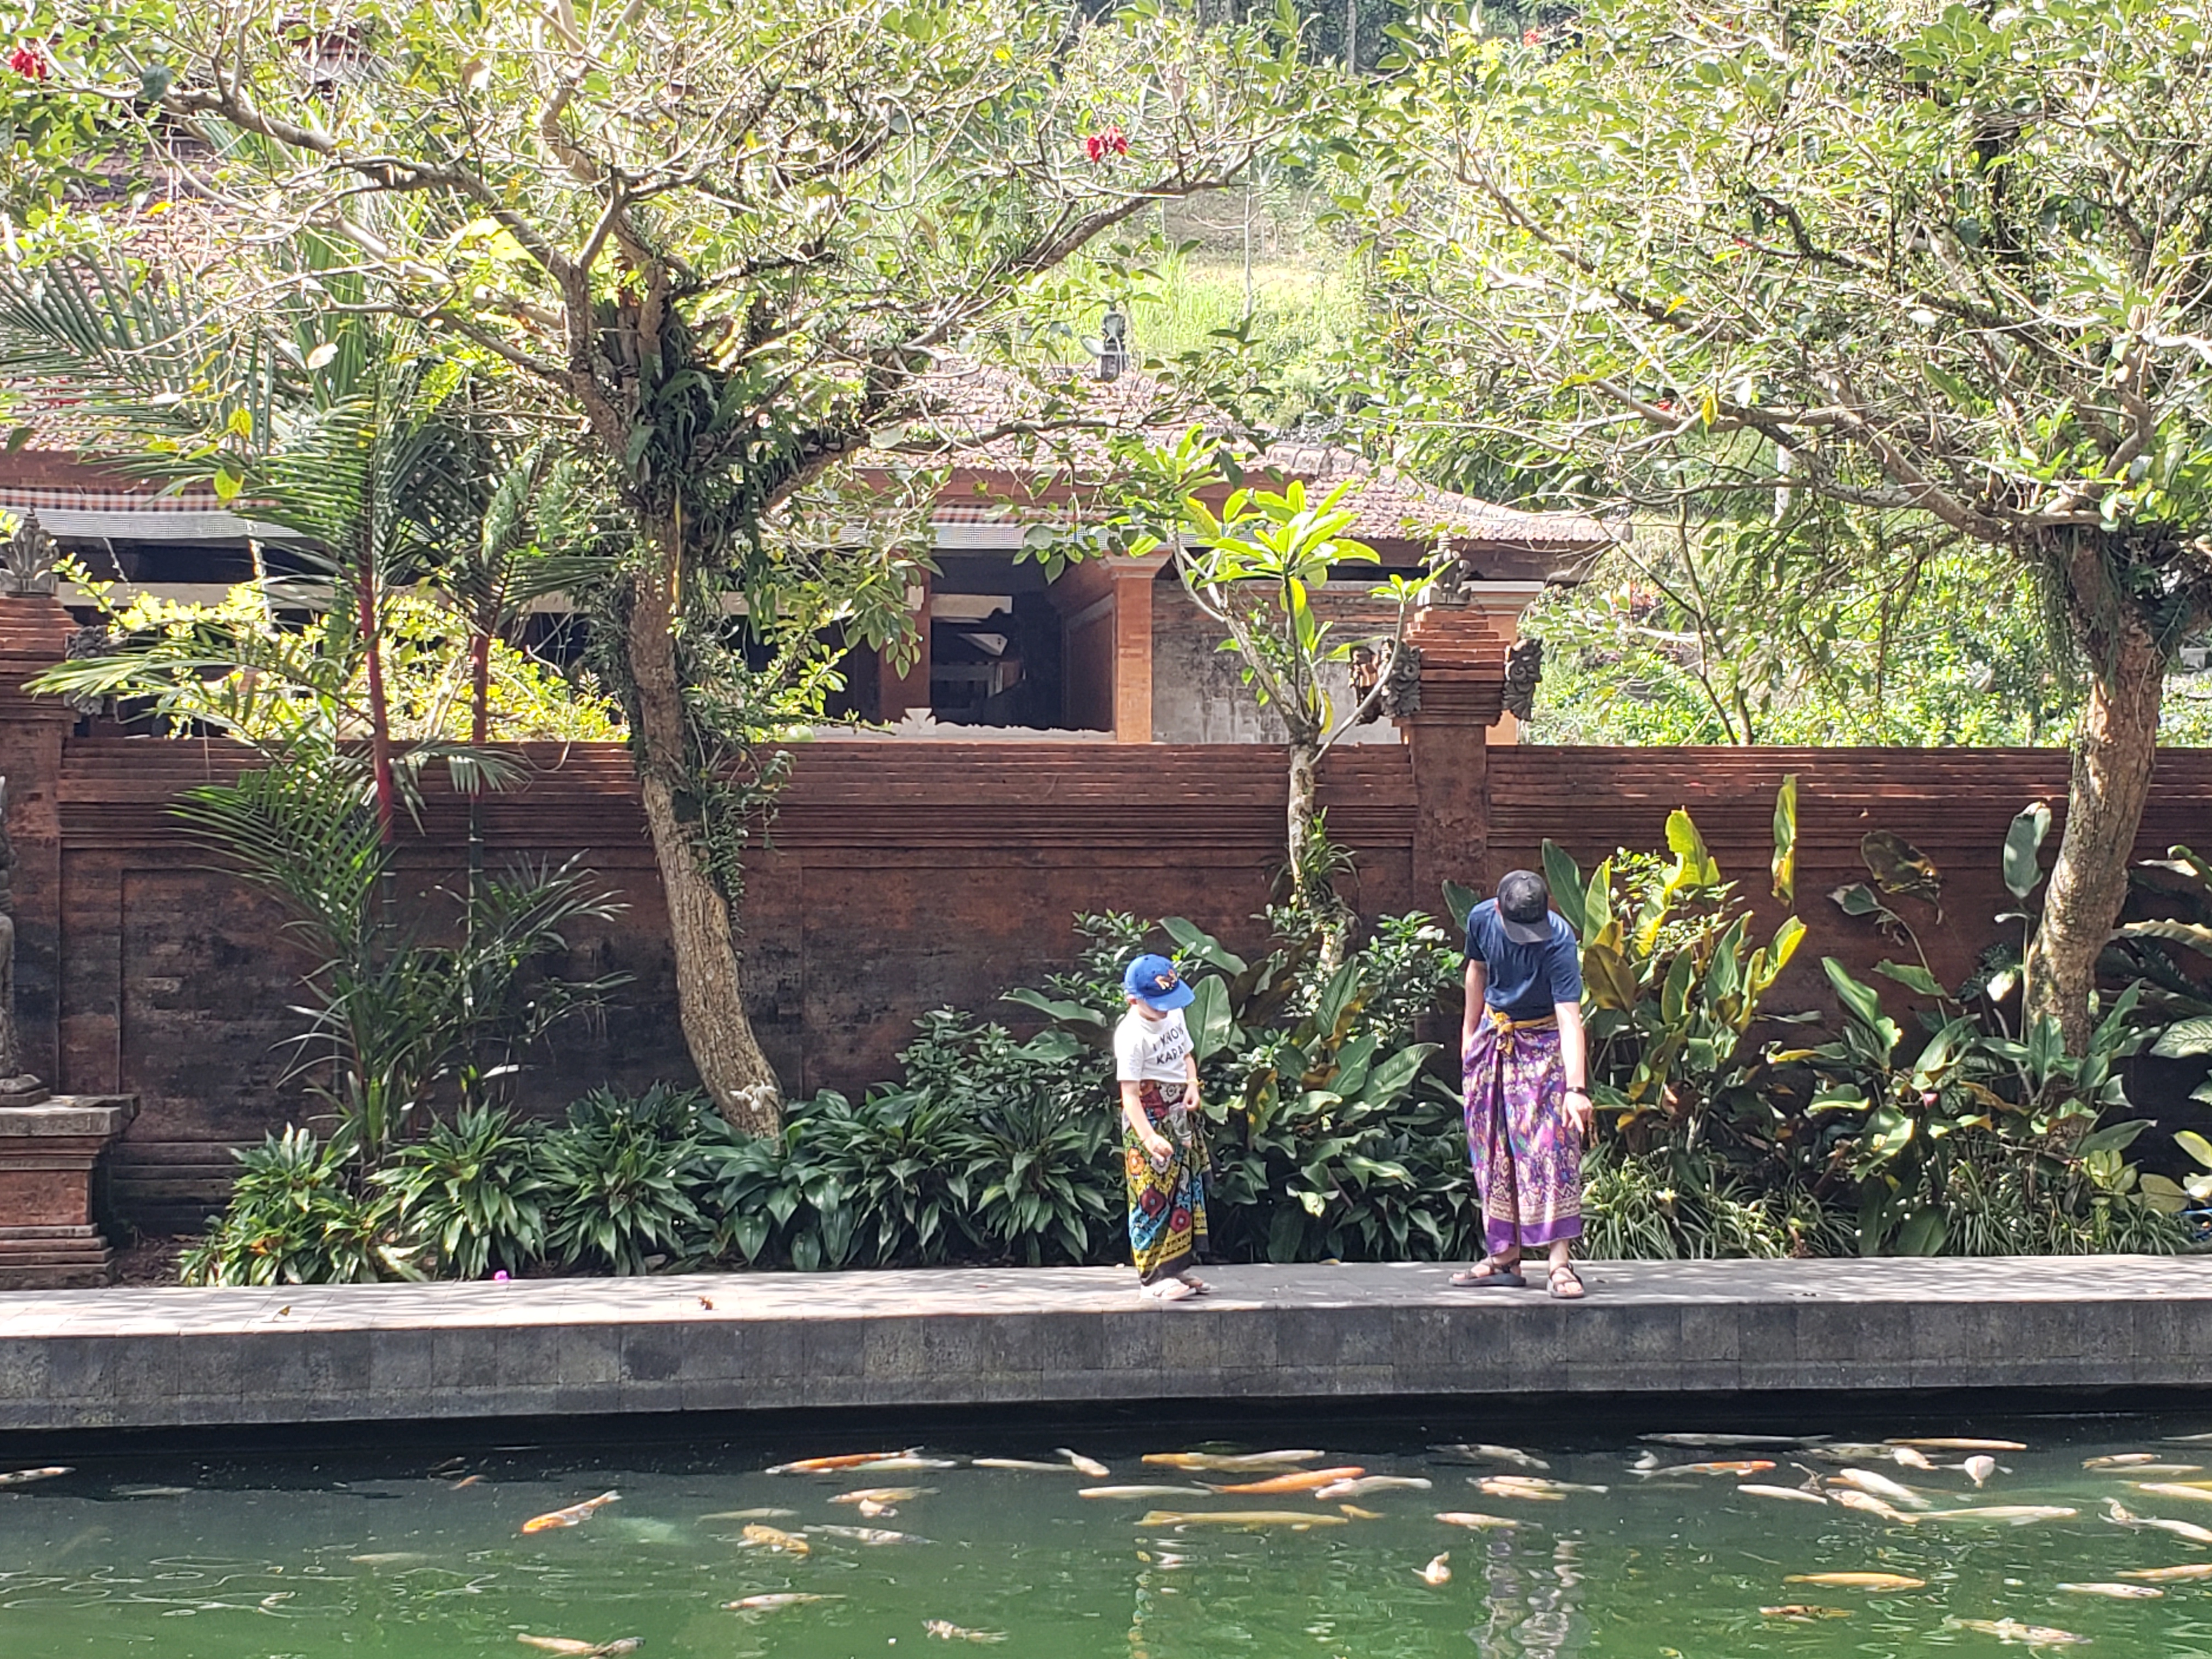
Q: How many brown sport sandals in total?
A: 2